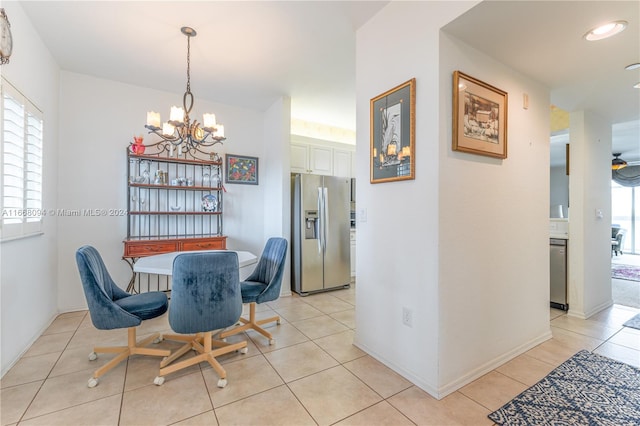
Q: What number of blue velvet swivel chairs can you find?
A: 3